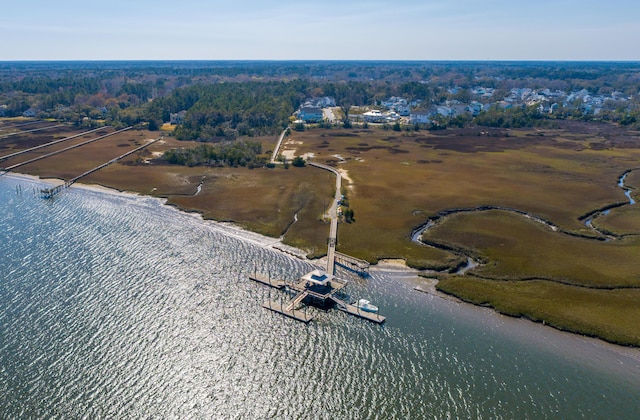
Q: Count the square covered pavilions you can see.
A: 1